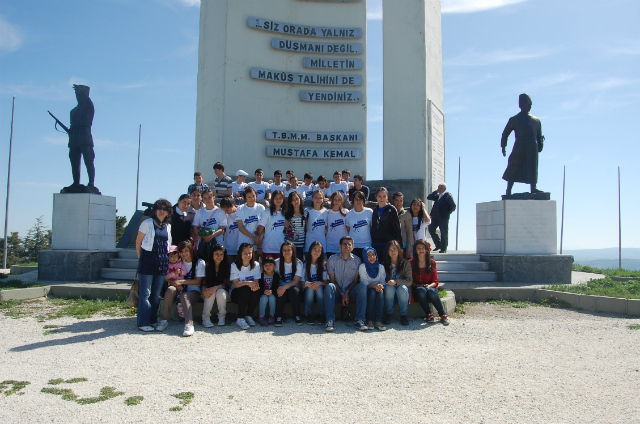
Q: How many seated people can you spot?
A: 11